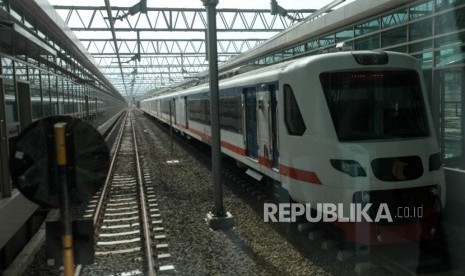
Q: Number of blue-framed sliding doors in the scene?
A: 2